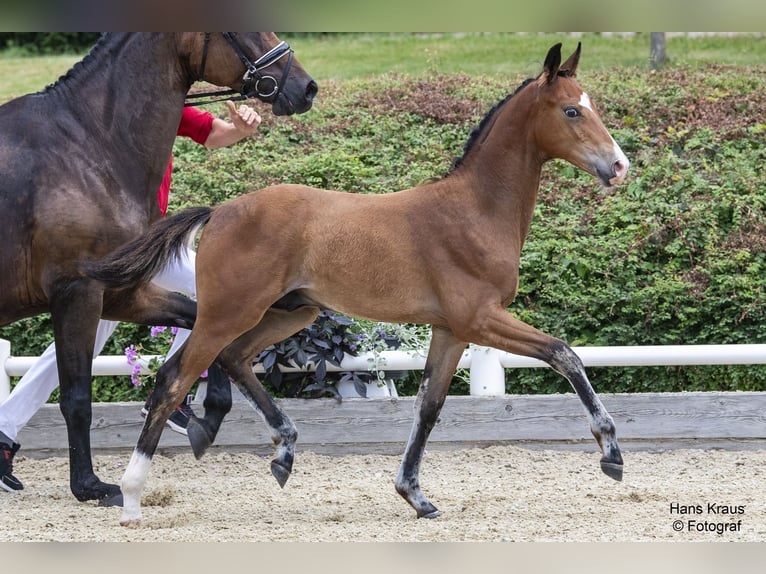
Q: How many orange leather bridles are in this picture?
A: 0